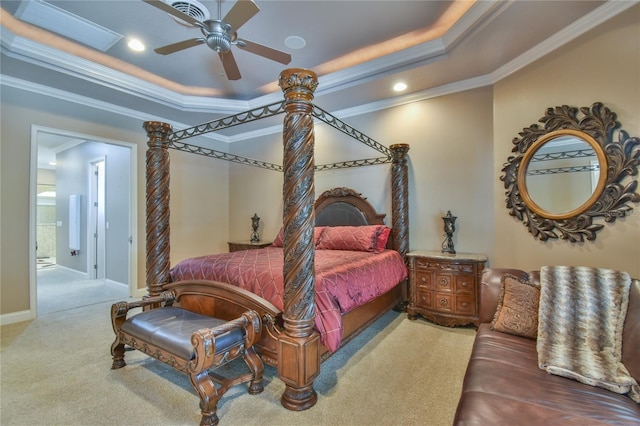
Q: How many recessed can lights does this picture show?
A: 2